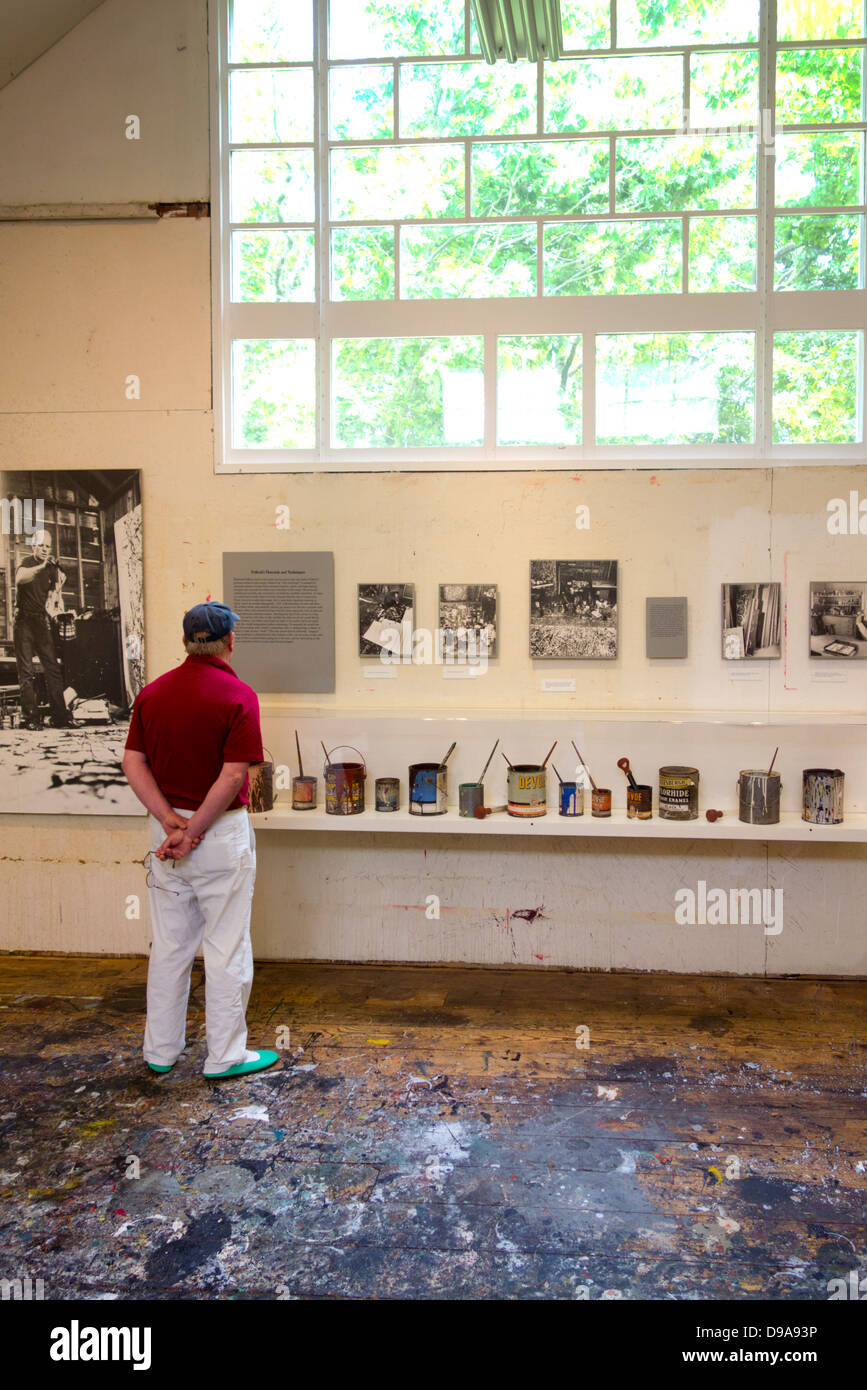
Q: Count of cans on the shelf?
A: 13